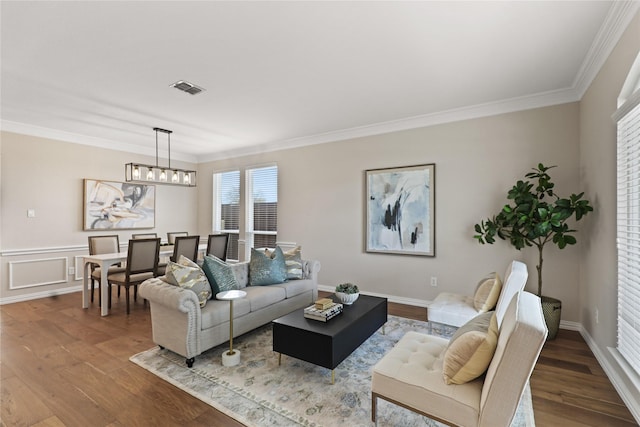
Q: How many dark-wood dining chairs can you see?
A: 6